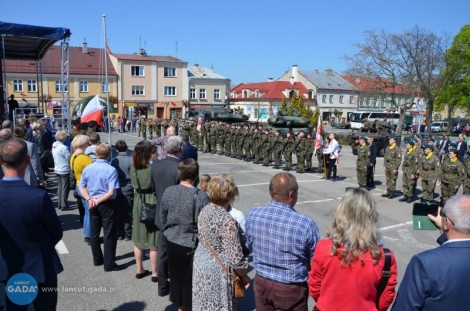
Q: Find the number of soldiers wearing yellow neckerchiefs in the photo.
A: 5